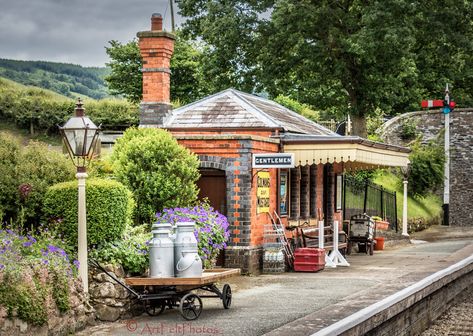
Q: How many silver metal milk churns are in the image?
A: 4